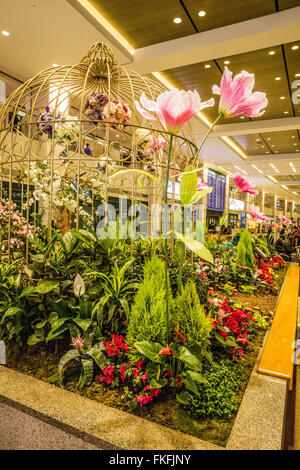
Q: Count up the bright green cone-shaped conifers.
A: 3